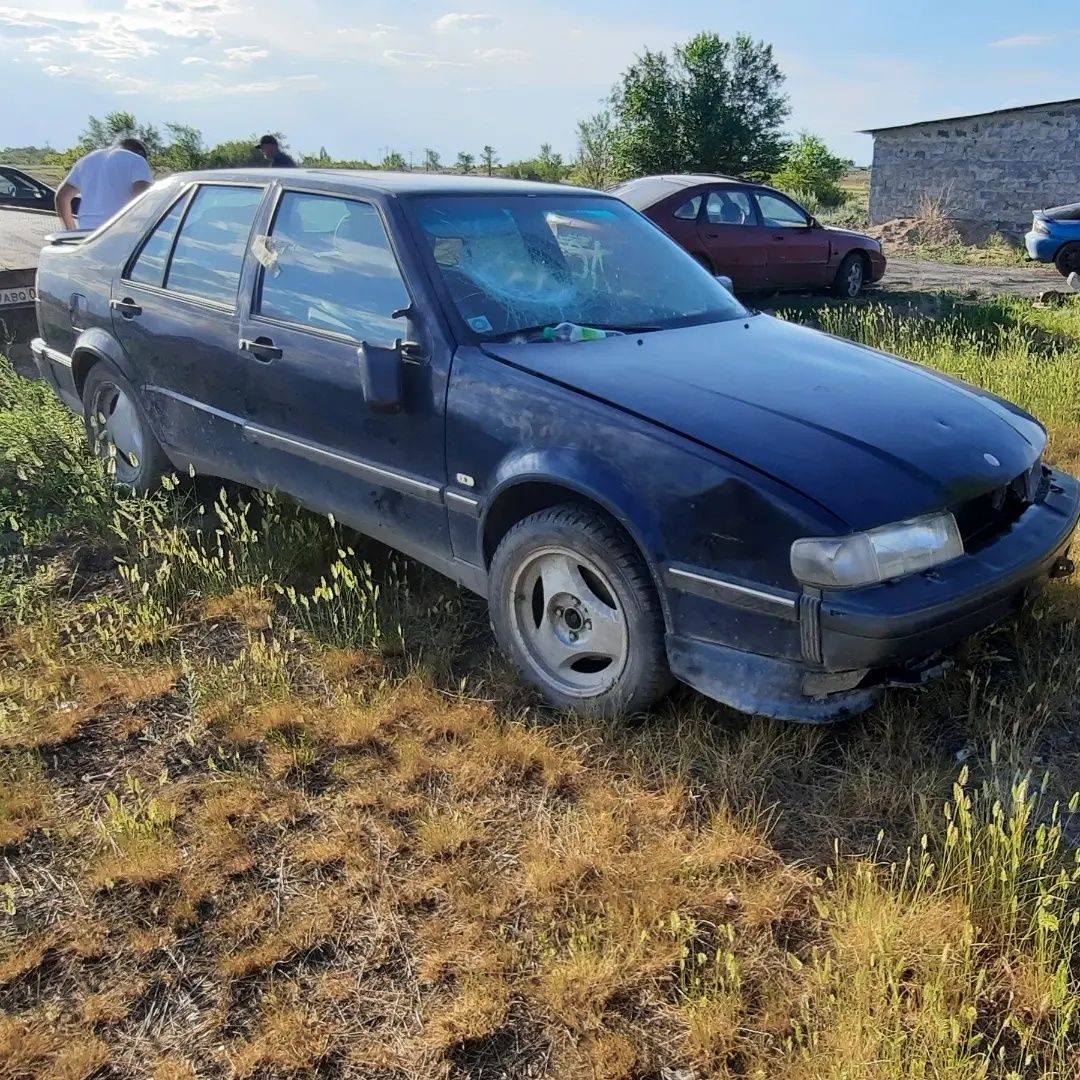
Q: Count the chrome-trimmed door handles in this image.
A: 2